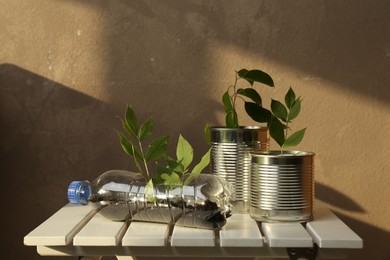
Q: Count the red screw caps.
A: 0